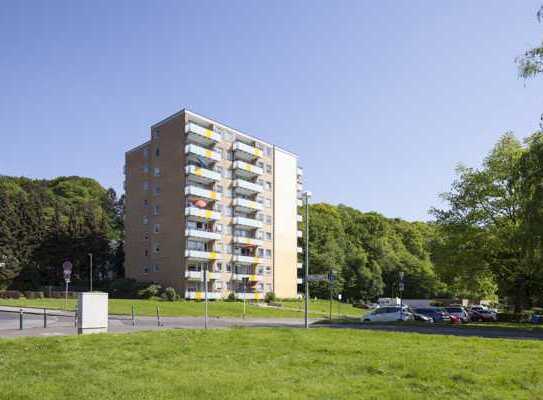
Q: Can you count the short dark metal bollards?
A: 5